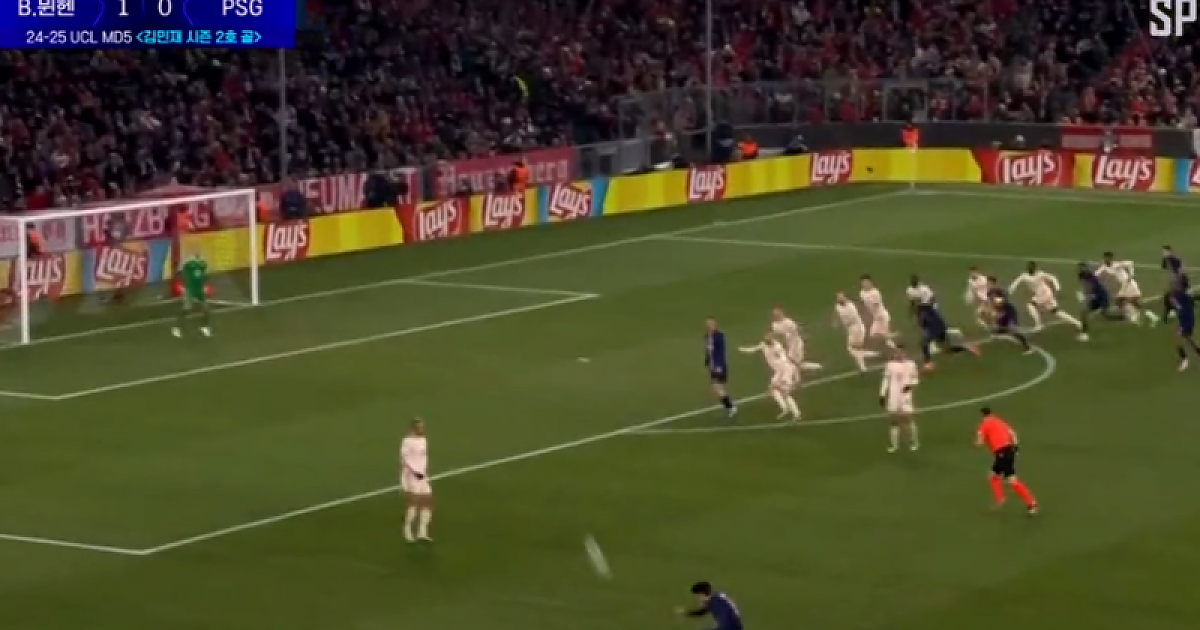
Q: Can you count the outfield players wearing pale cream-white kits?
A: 10